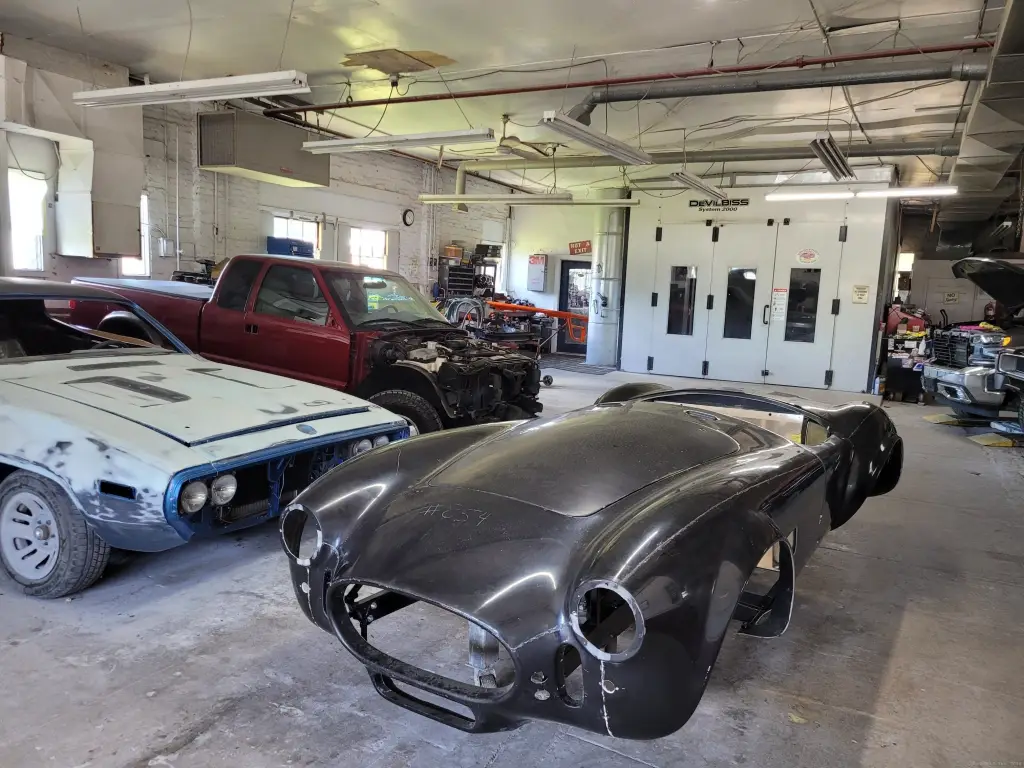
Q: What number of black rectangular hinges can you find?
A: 9